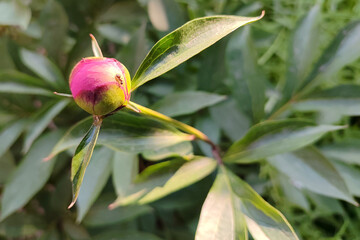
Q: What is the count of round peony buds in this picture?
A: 1